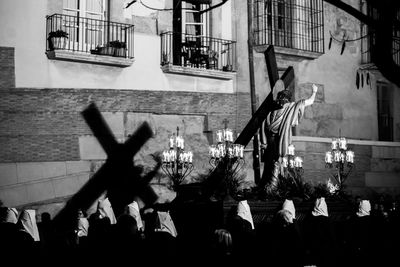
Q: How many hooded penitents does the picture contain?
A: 10